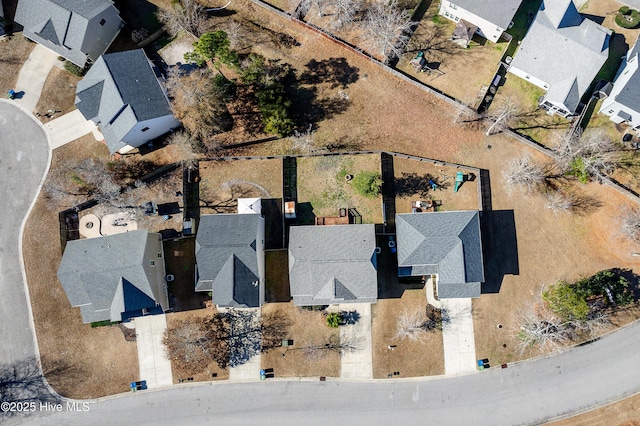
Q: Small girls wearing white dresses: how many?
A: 0